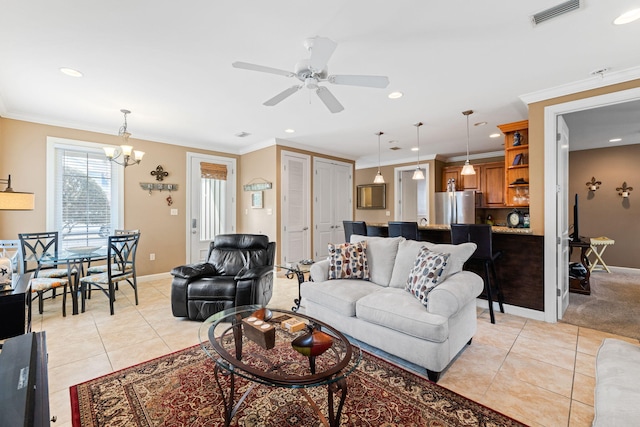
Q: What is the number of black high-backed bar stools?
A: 3